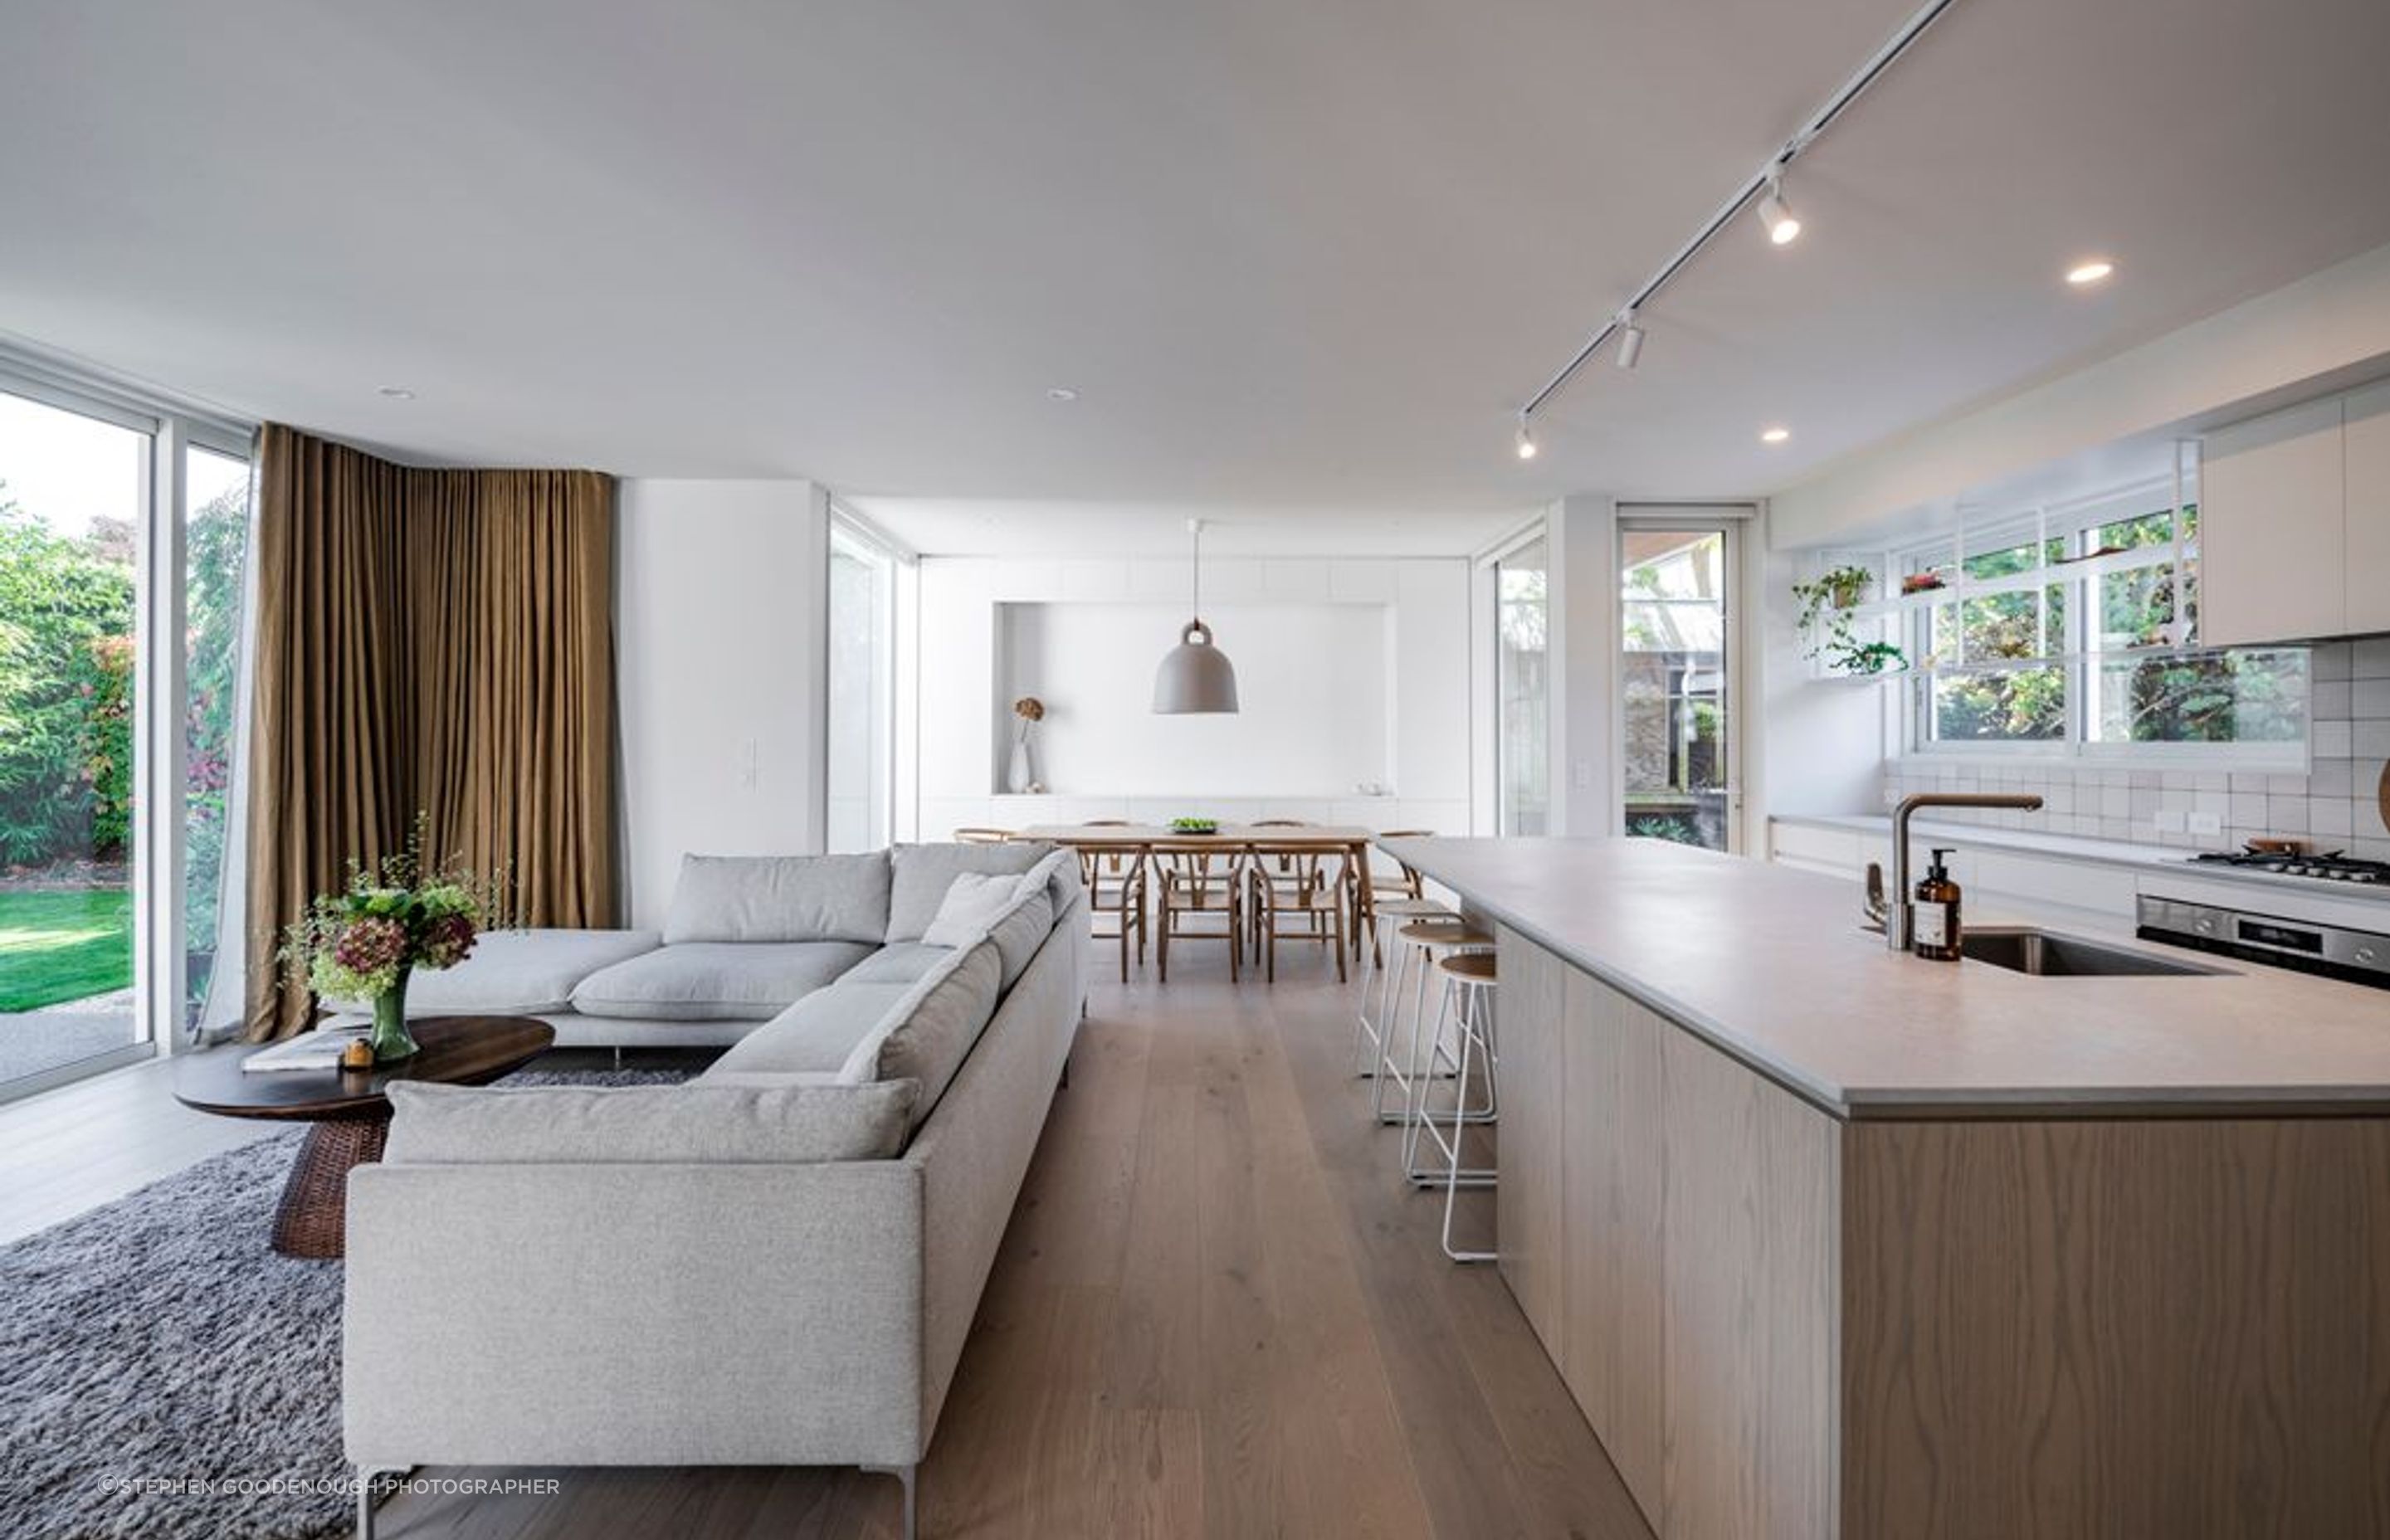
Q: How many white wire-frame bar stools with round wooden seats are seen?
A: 3